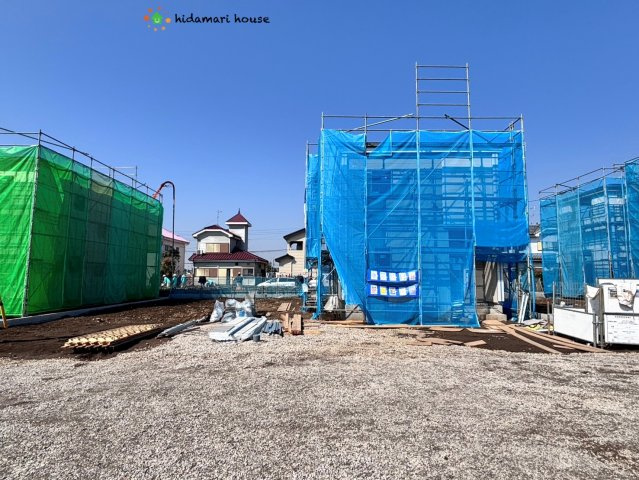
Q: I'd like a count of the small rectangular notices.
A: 10